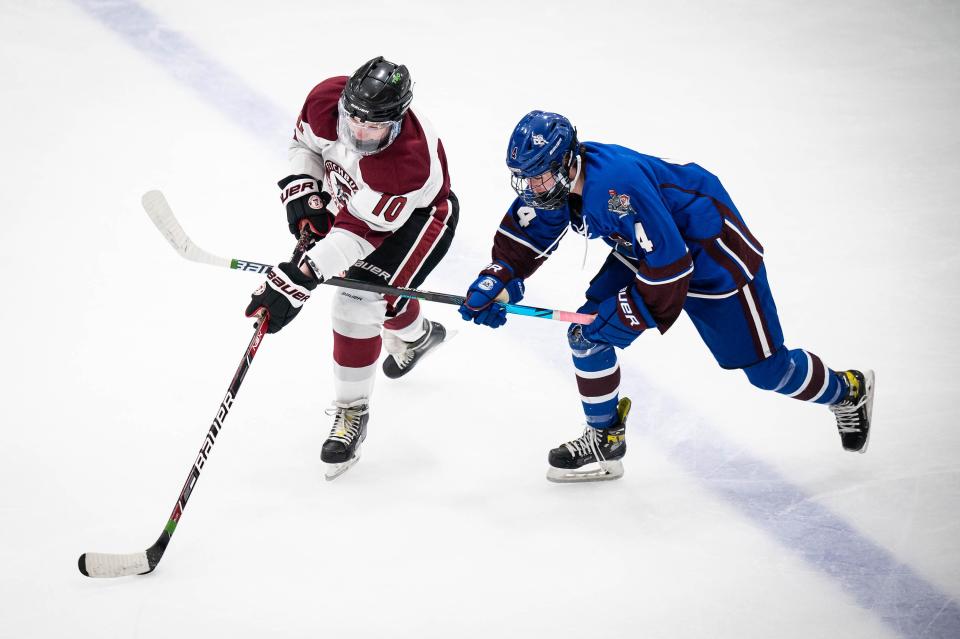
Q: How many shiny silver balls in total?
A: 0